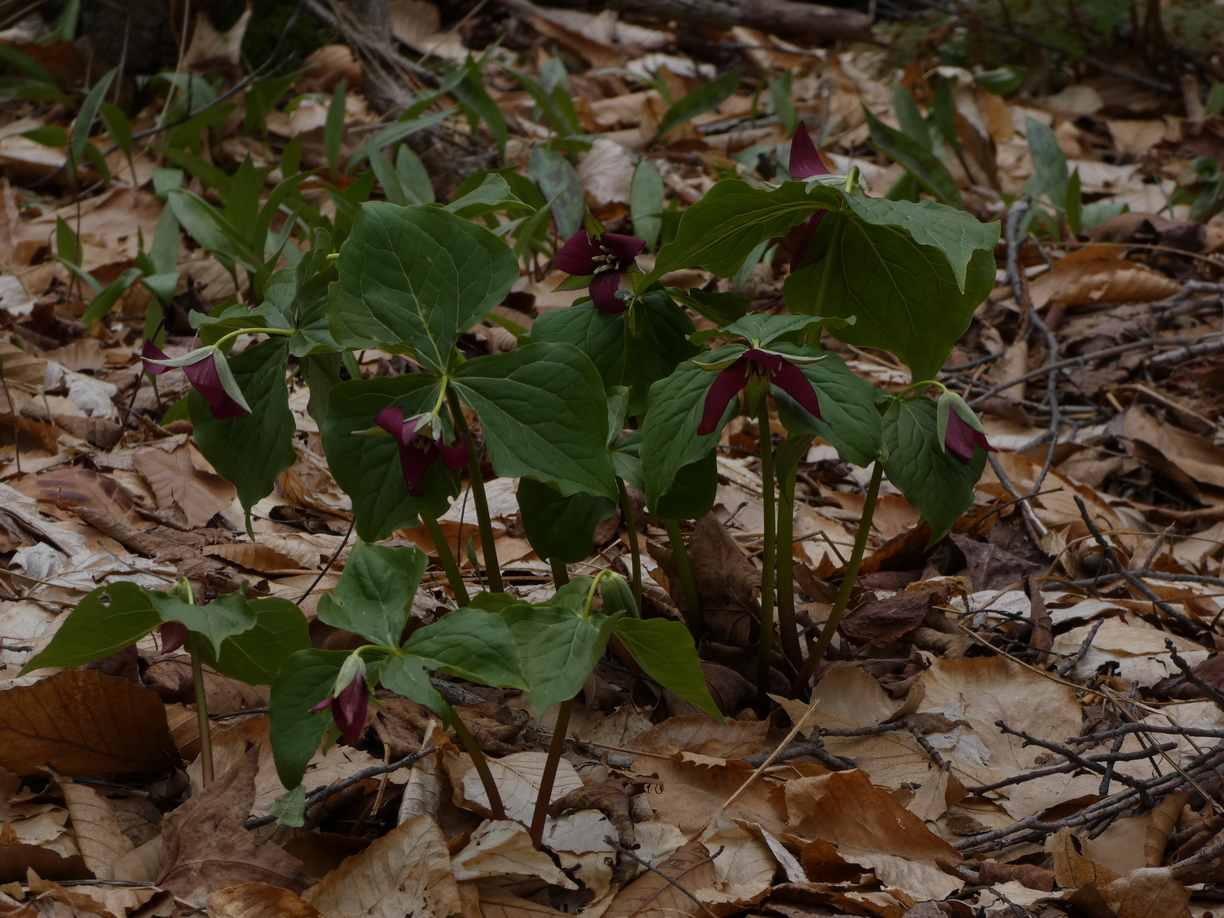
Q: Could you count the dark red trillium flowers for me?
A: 8